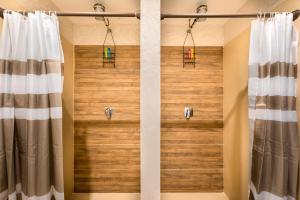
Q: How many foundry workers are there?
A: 0